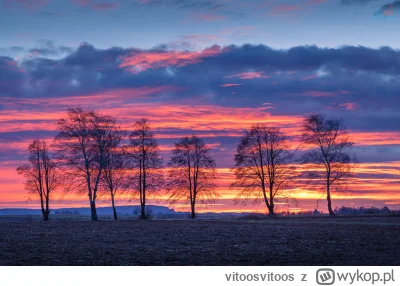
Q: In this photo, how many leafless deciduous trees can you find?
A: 7